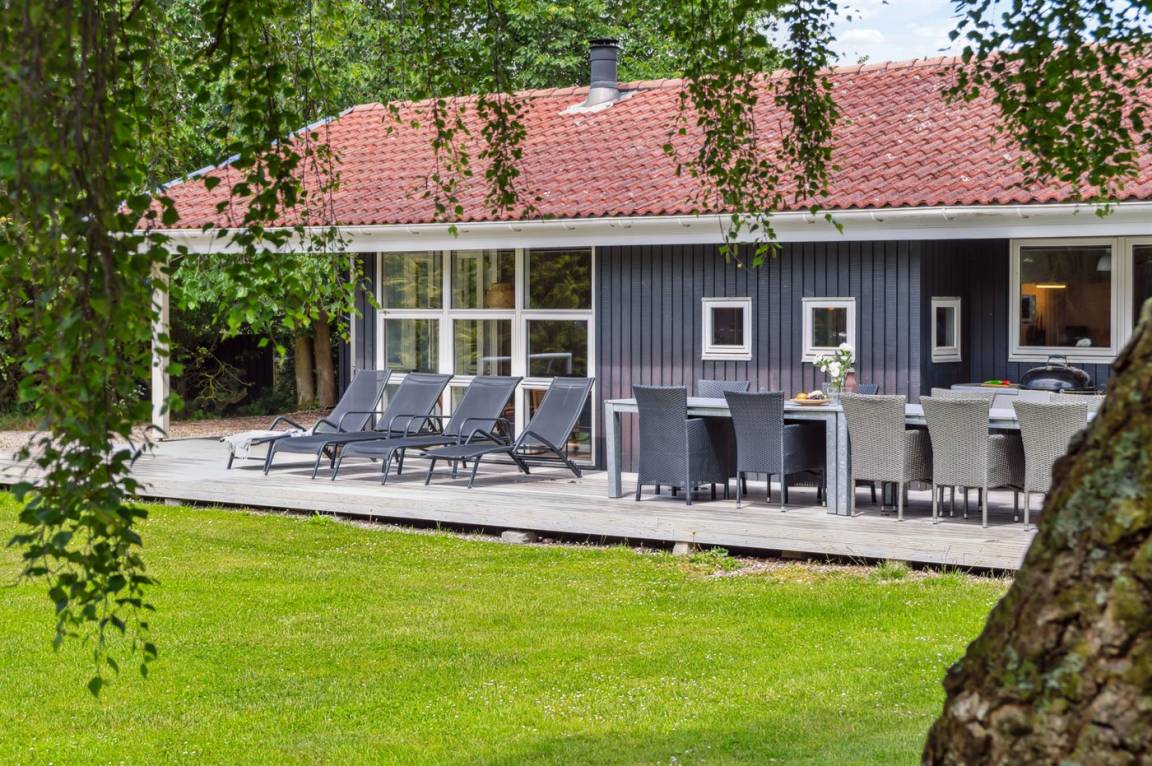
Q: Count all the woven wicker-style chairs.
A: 9